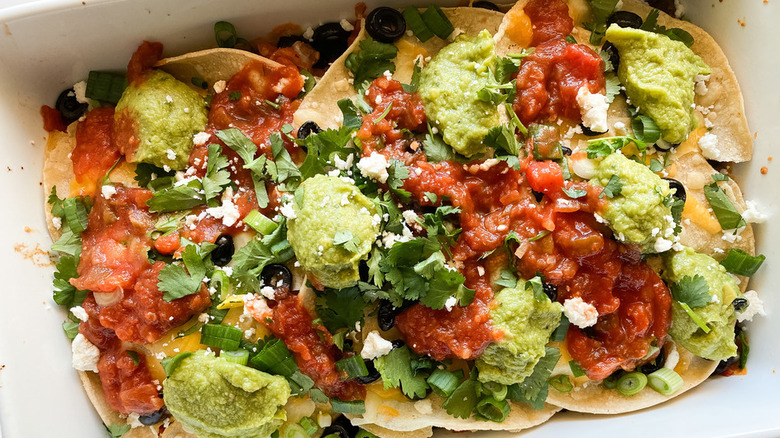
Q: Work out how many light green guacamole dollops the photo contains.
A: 8